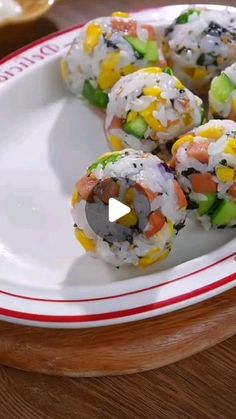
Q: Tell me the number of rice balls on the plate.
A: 6